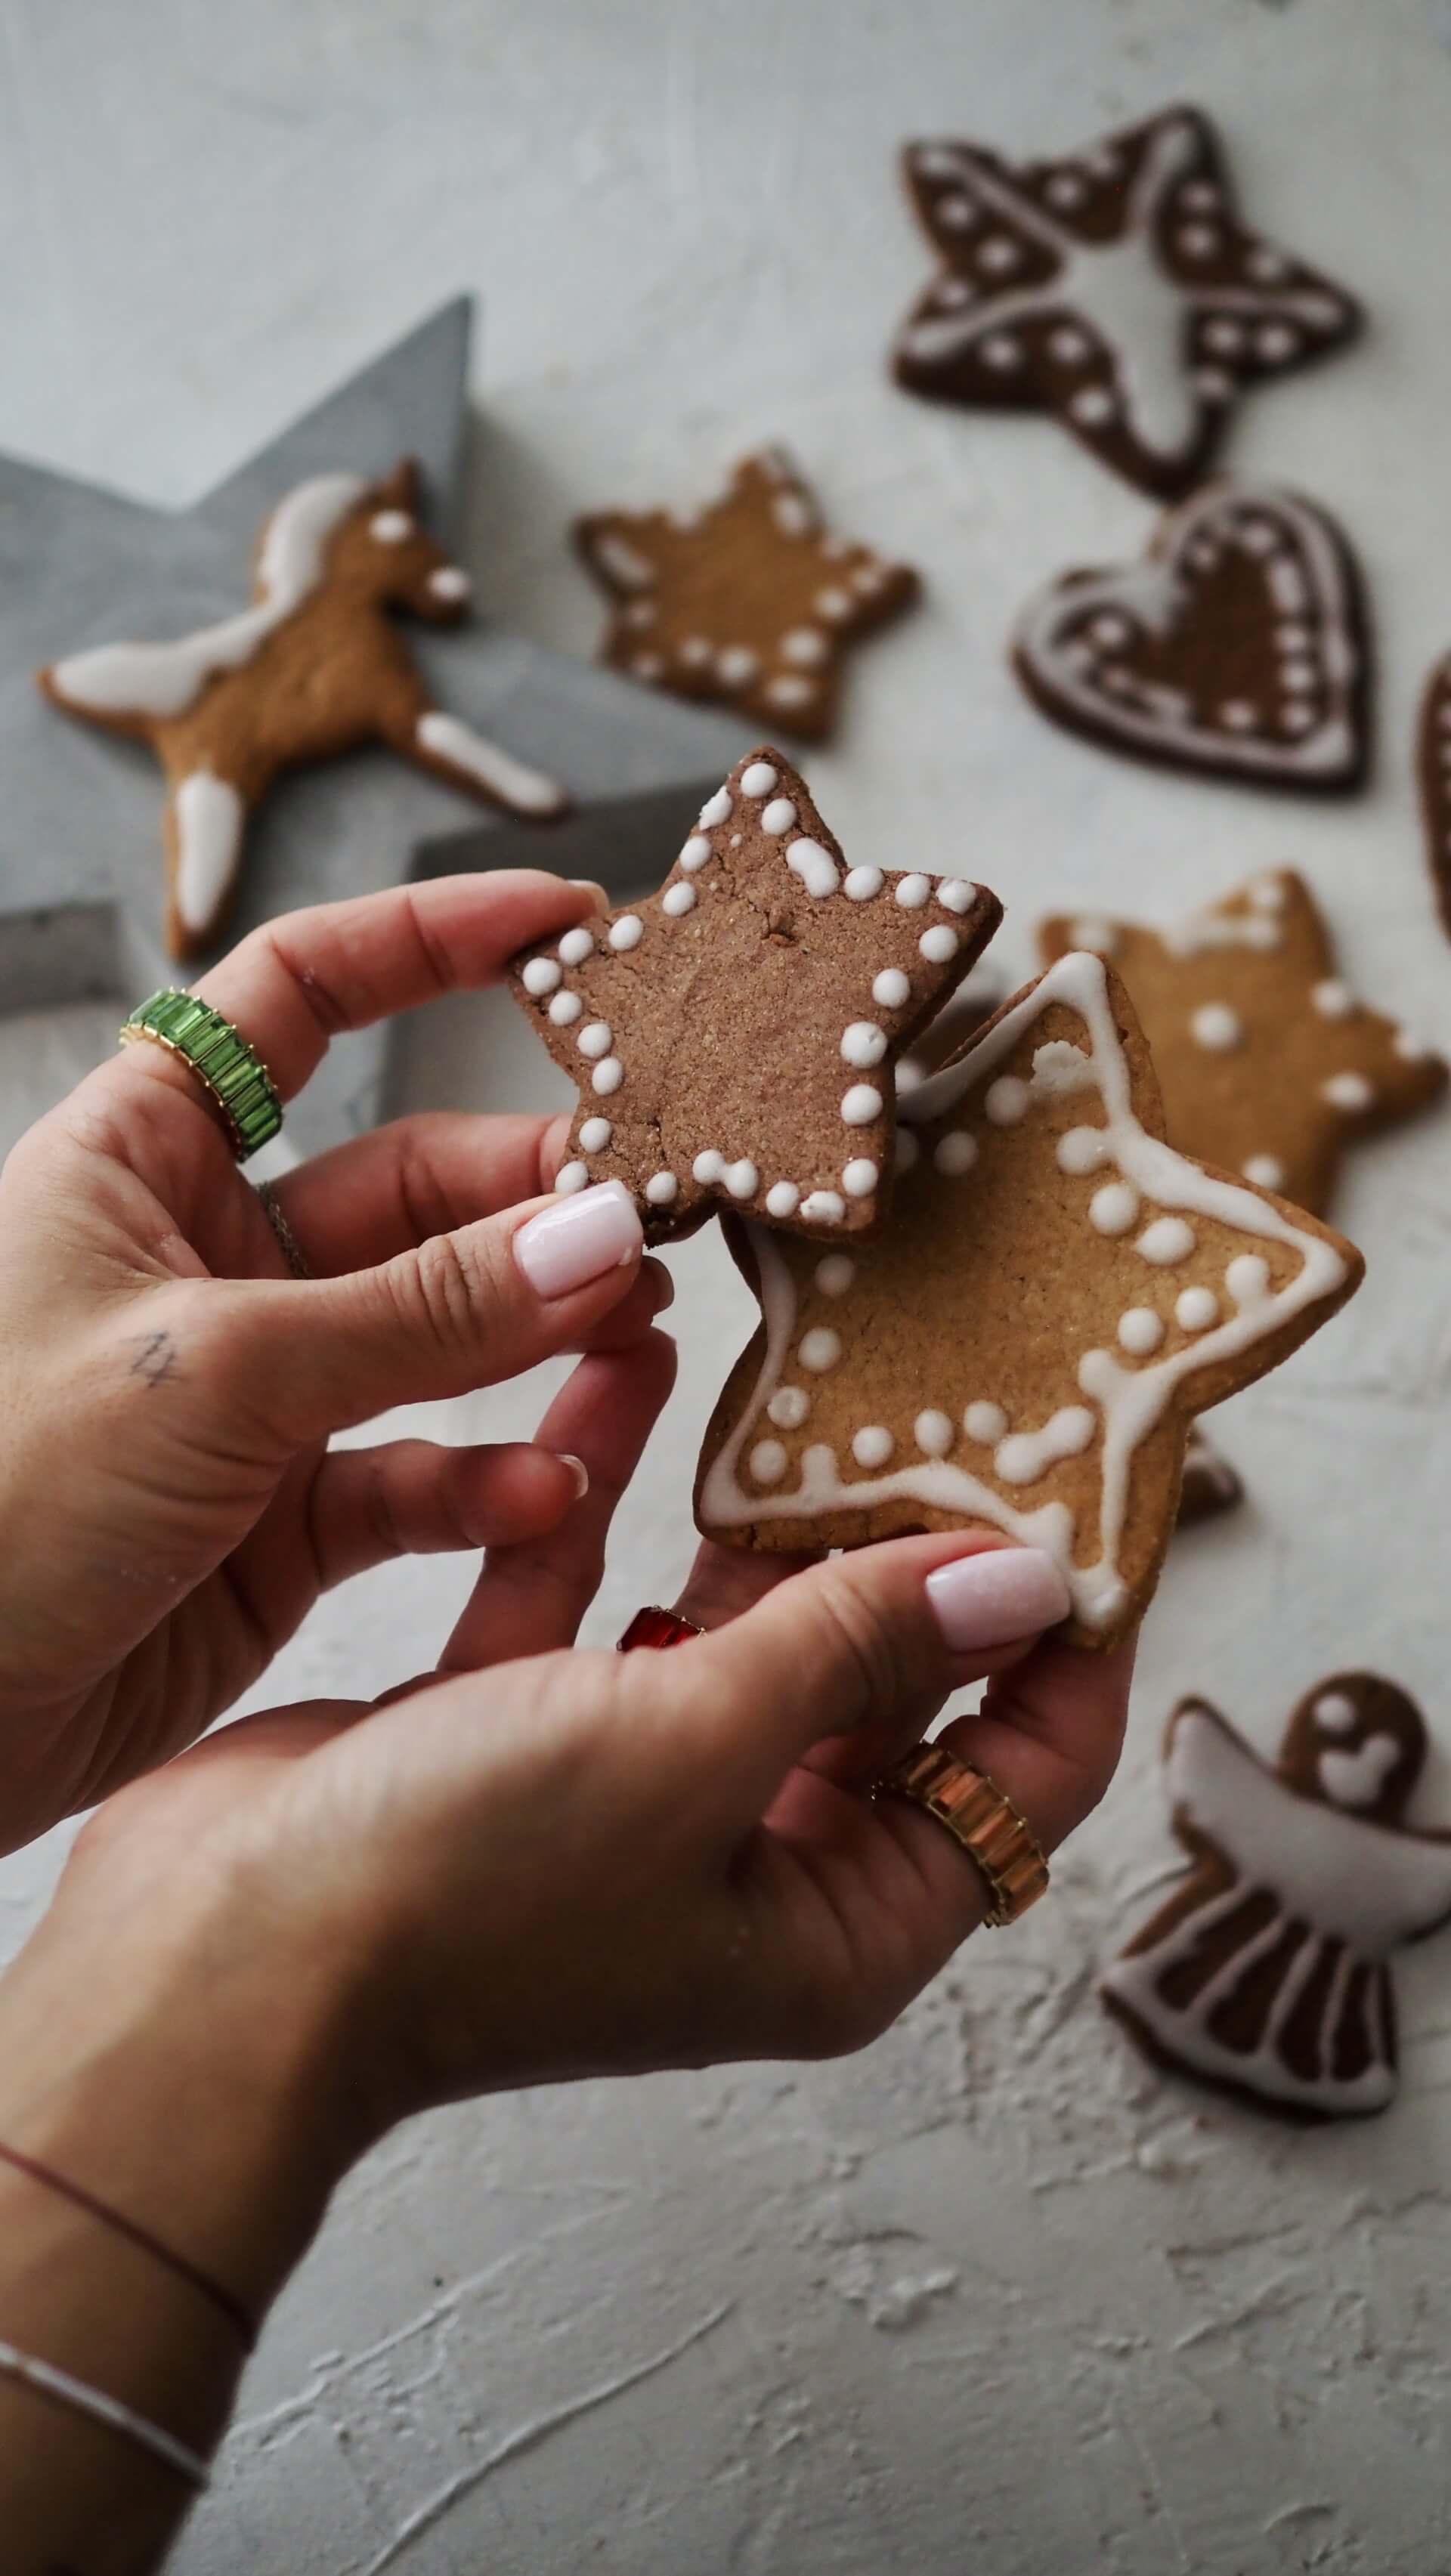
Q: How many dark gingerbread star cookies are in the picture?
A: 2